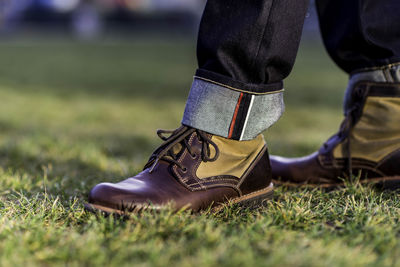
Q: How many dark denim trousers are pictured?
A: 1